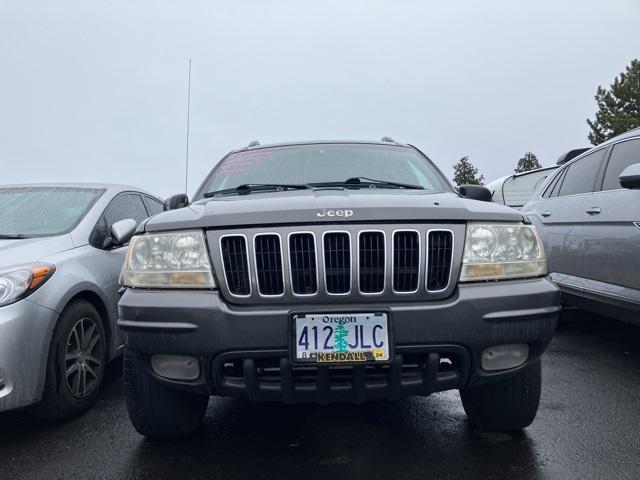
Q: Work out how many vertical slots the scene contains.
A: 7